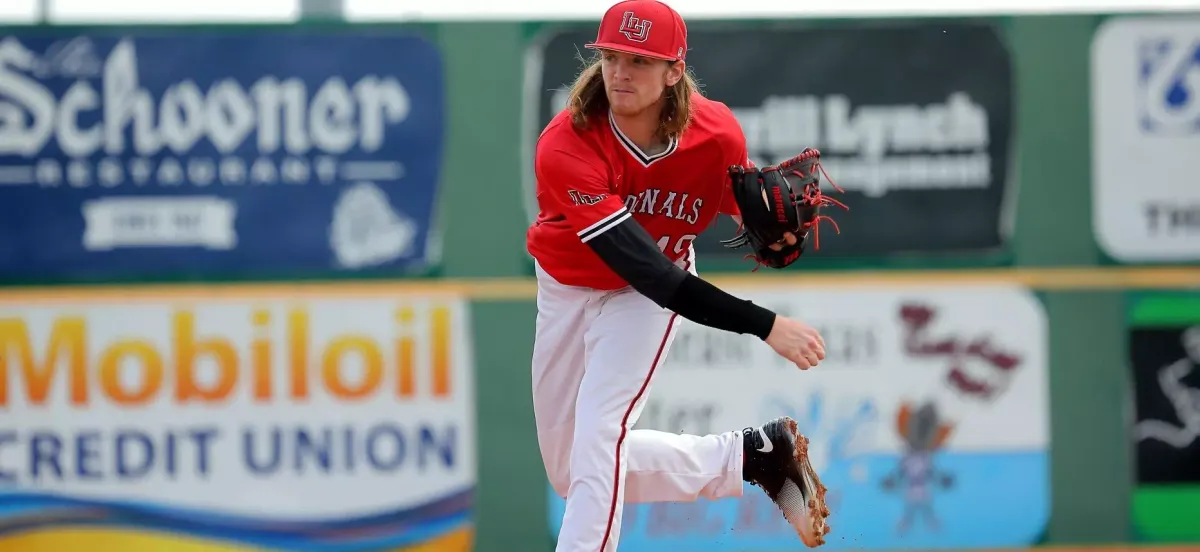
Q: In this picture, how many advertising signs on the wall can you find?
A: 6